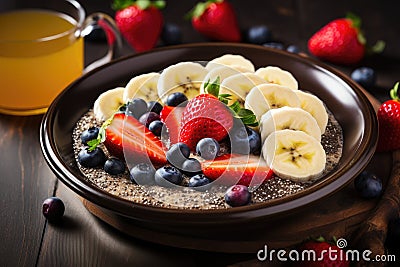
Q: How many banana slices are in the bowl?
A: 11